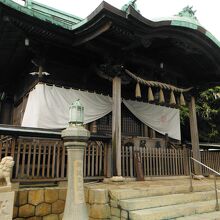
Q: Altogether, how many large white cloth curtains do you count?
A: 2